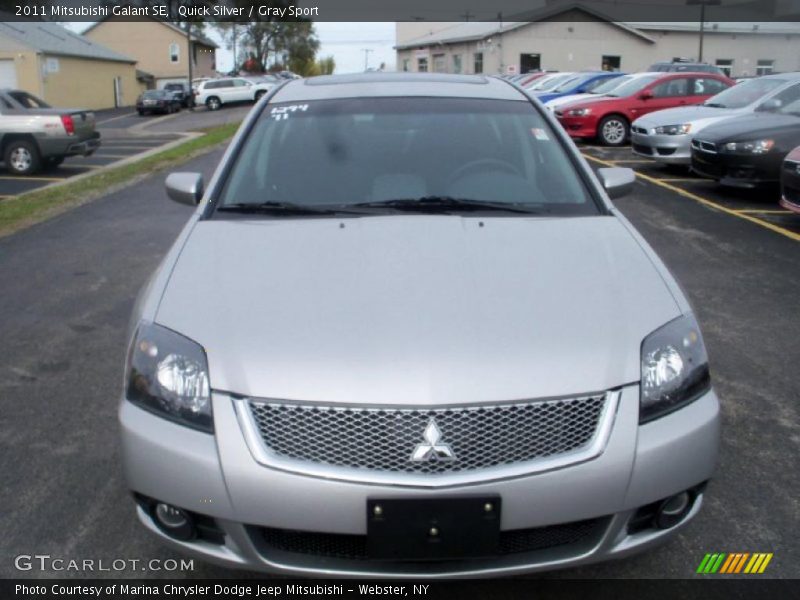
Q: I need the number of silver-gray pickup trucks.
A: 1